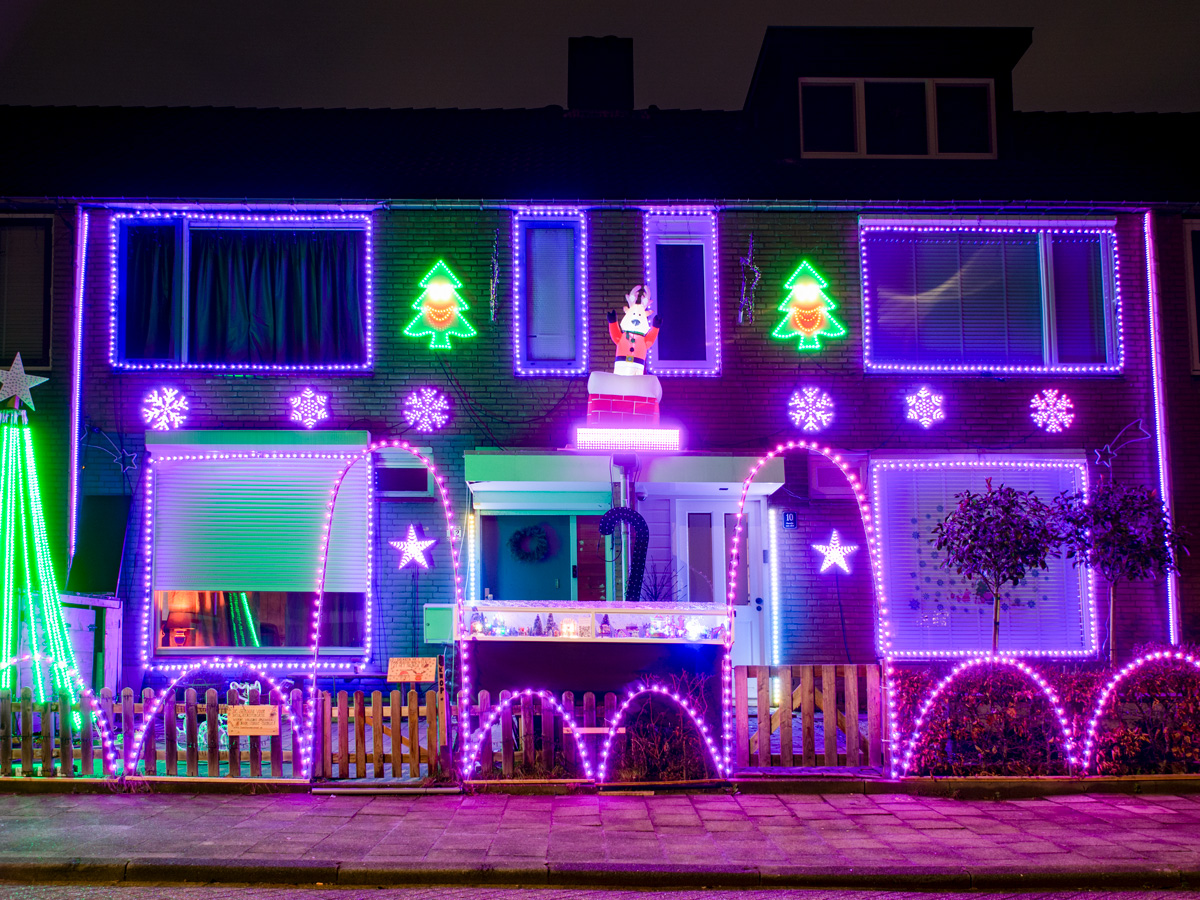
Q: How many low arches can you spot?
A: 6